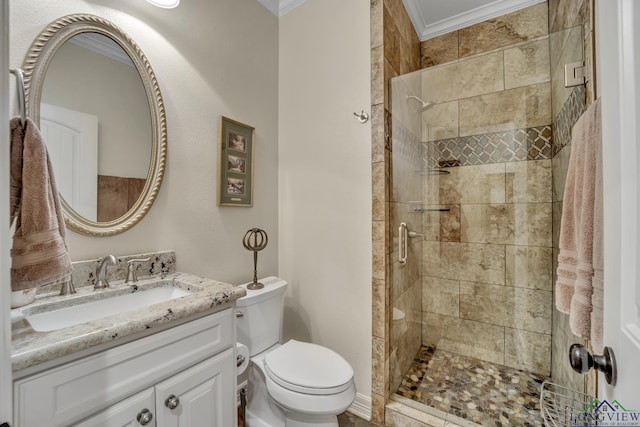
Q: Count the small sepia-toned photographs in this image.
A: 3